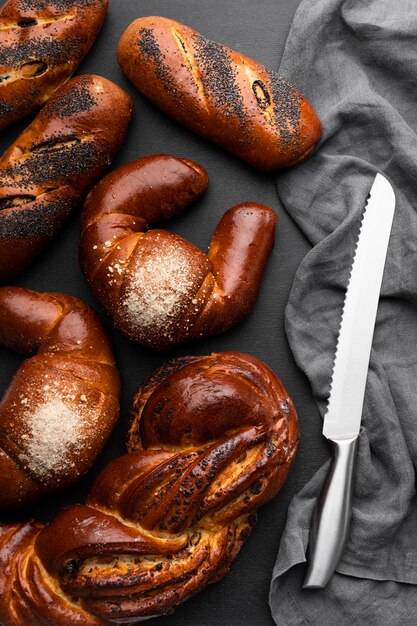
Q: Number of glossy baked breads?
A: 6